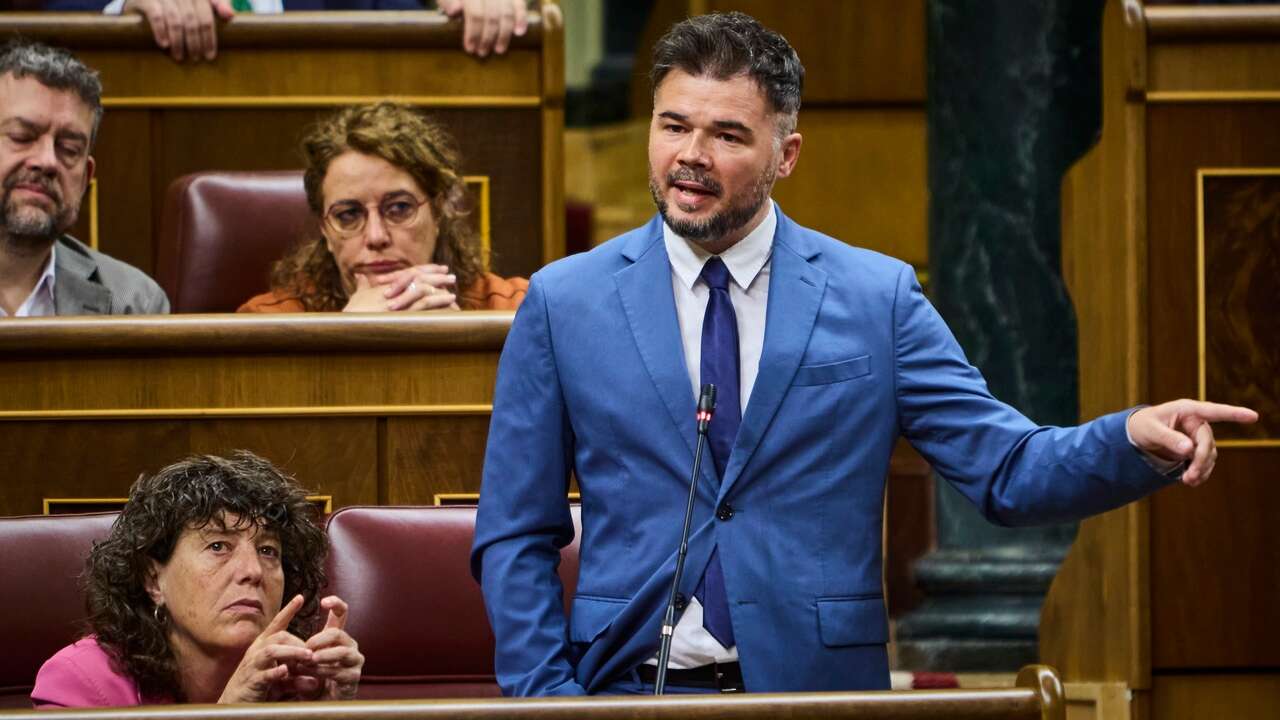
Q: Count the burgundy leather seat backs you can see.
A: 3